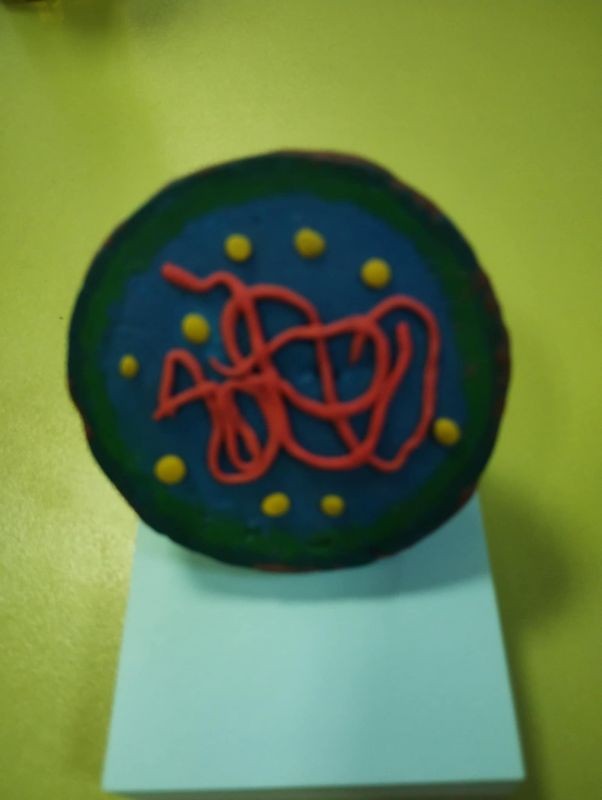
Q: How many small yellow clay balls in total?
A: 9